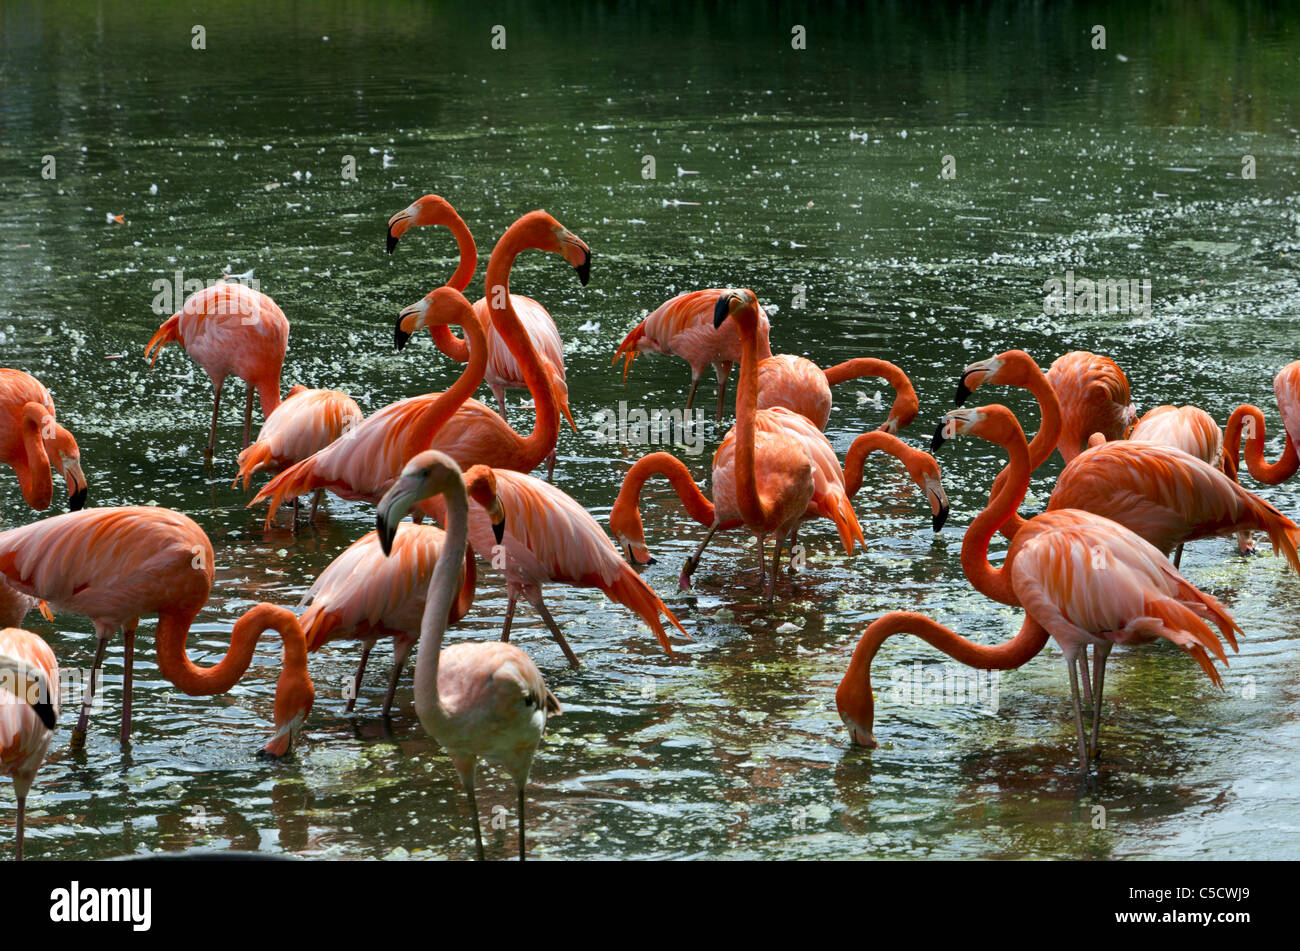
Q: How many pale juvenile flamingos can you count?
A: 1